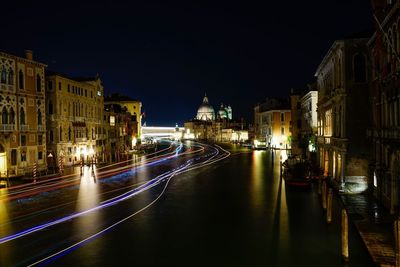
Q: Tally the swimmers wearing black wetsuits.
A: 0